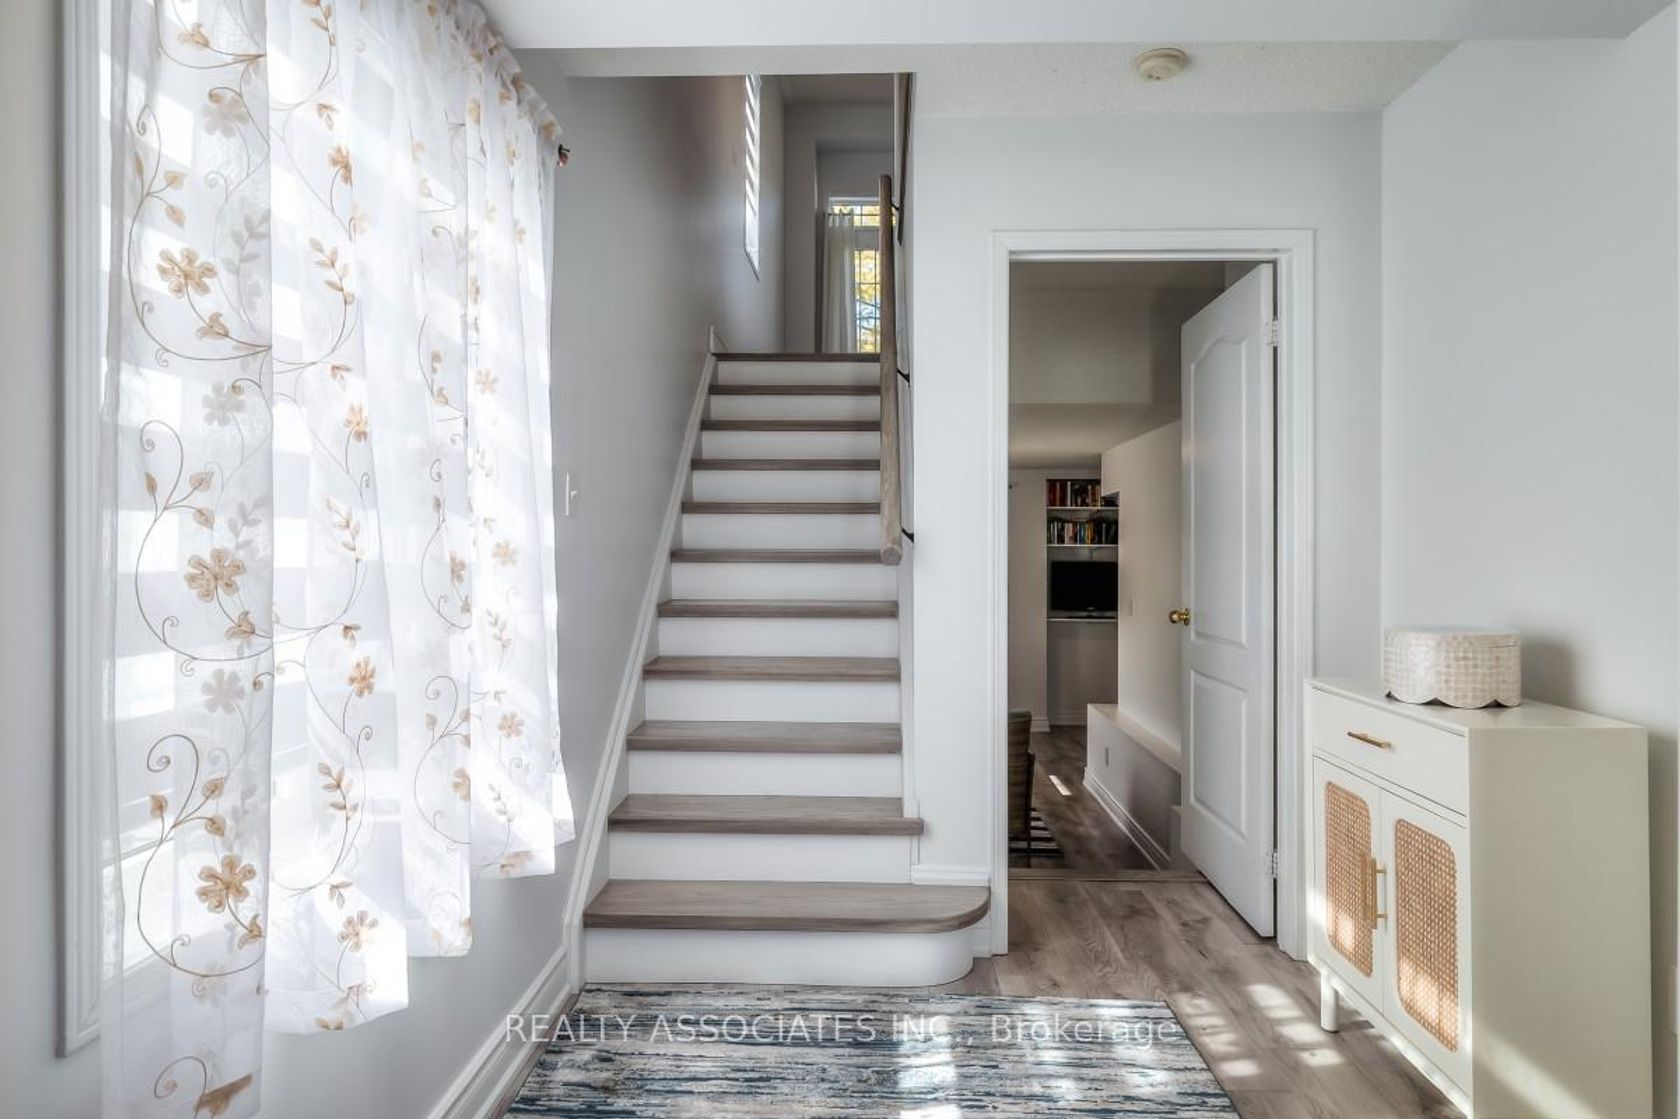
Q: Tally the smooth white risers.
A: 11